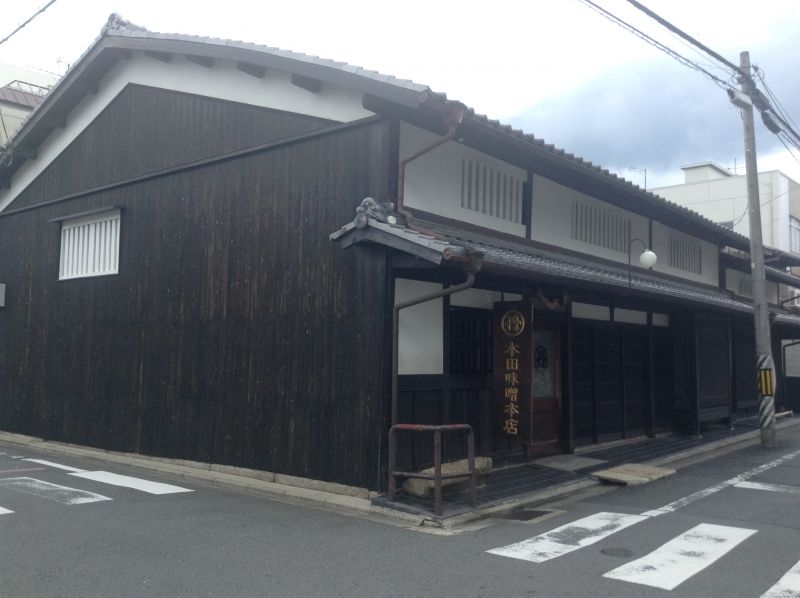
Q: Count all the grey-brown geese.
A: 0